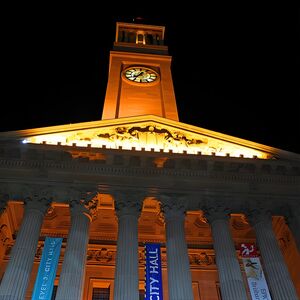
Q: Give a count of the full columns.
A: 6